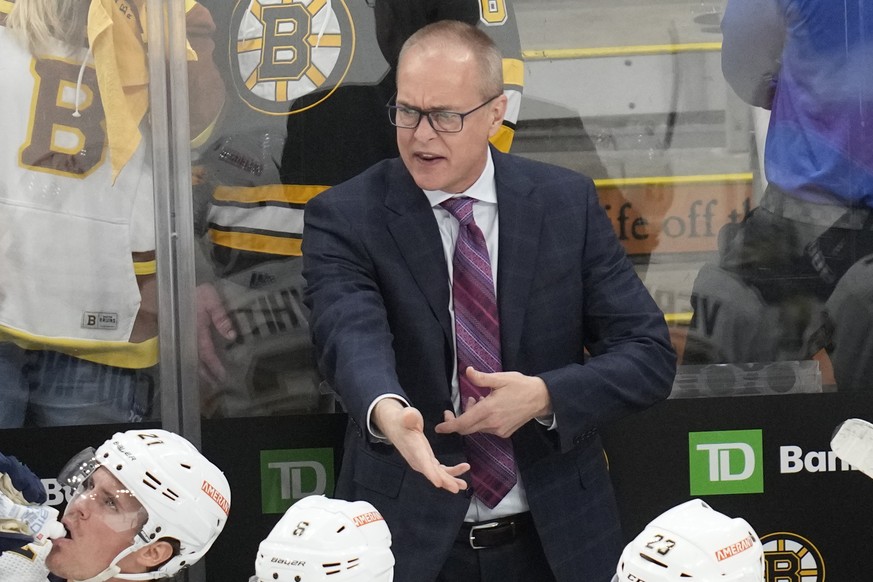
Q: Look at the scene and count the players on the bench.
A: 3